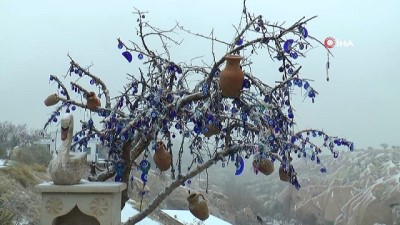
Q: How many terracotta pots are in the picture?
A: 8